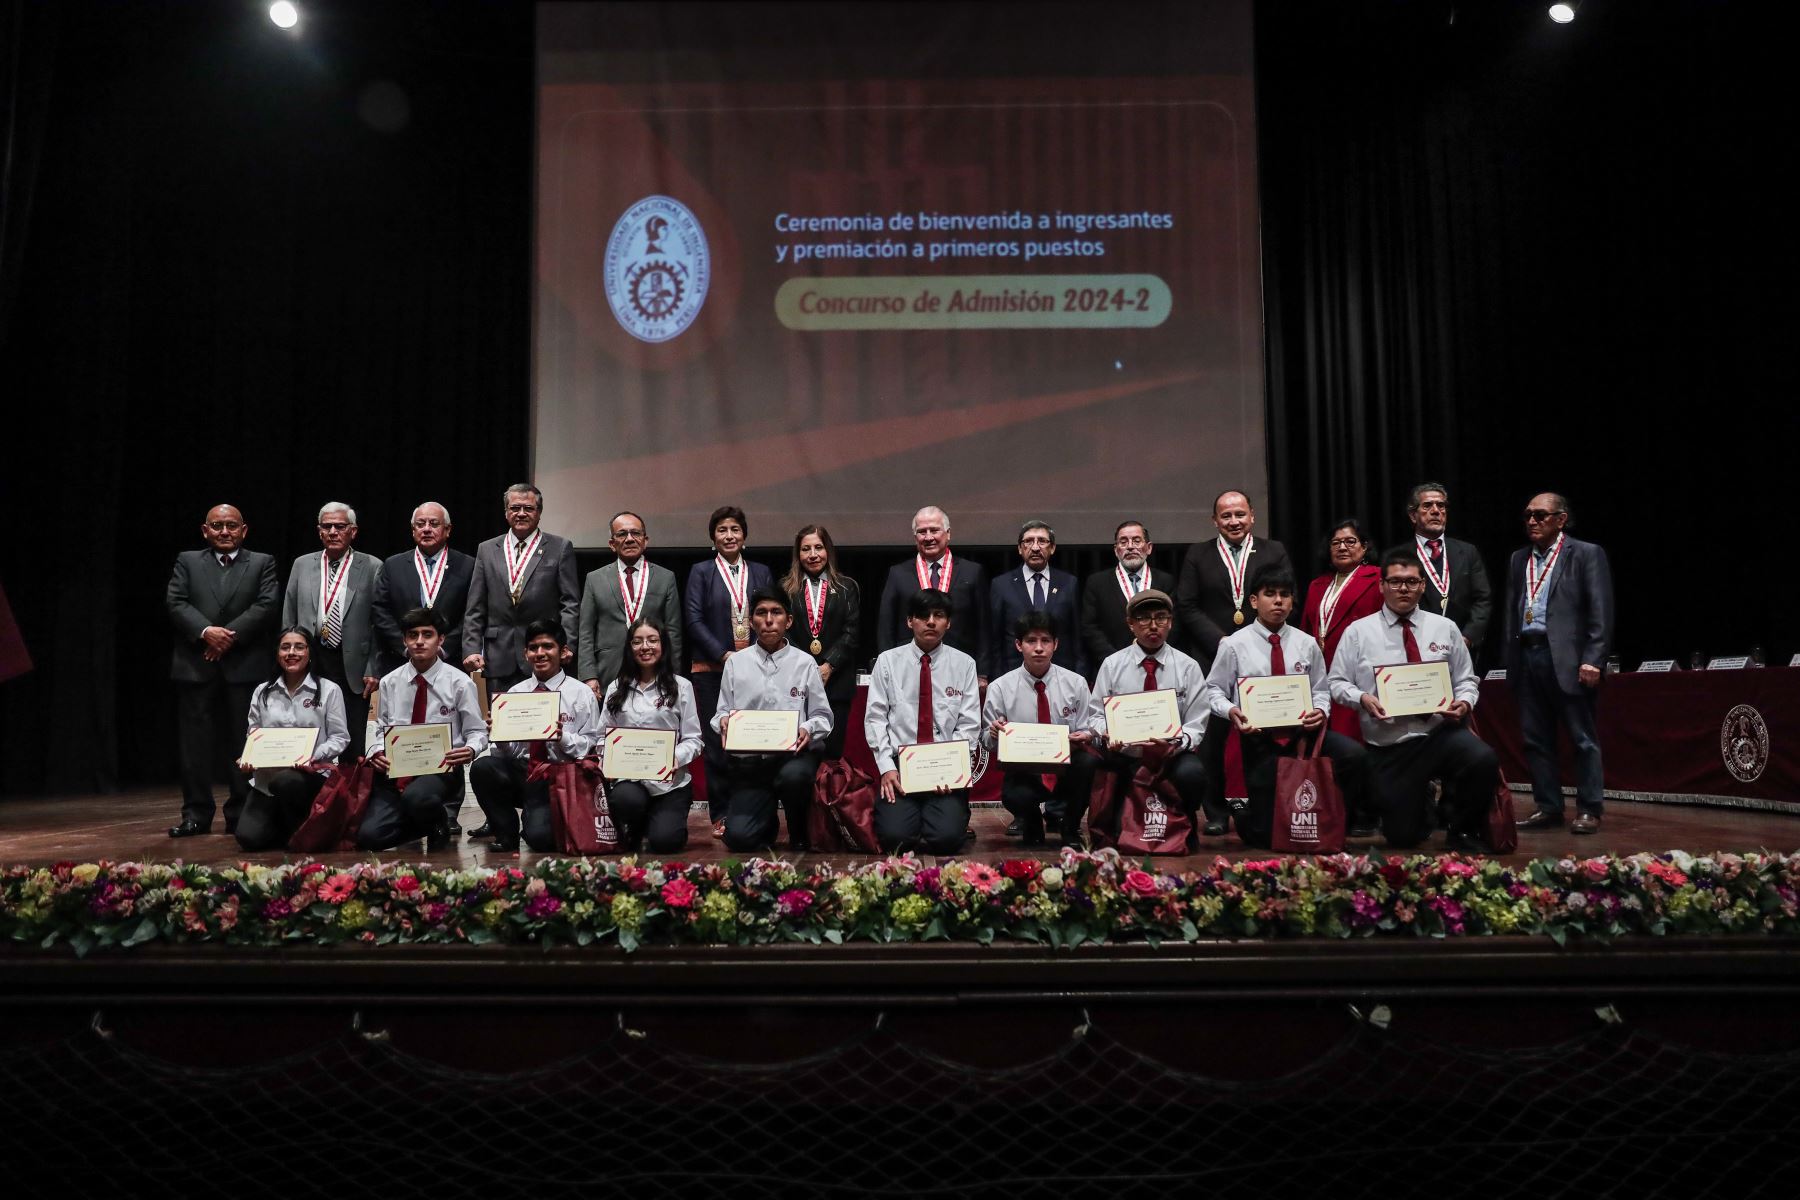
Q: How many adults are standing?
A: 14